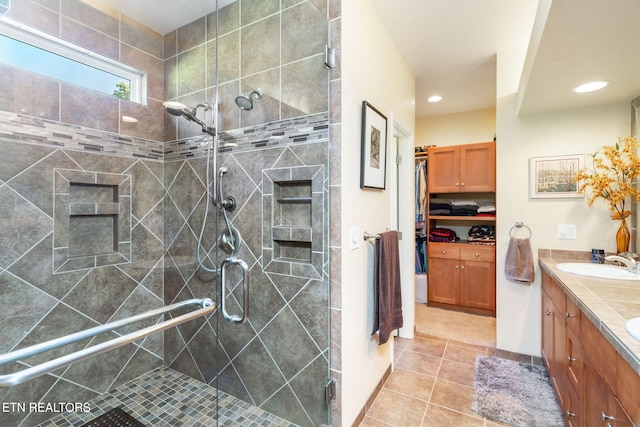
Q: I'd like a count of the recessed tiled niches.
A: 2